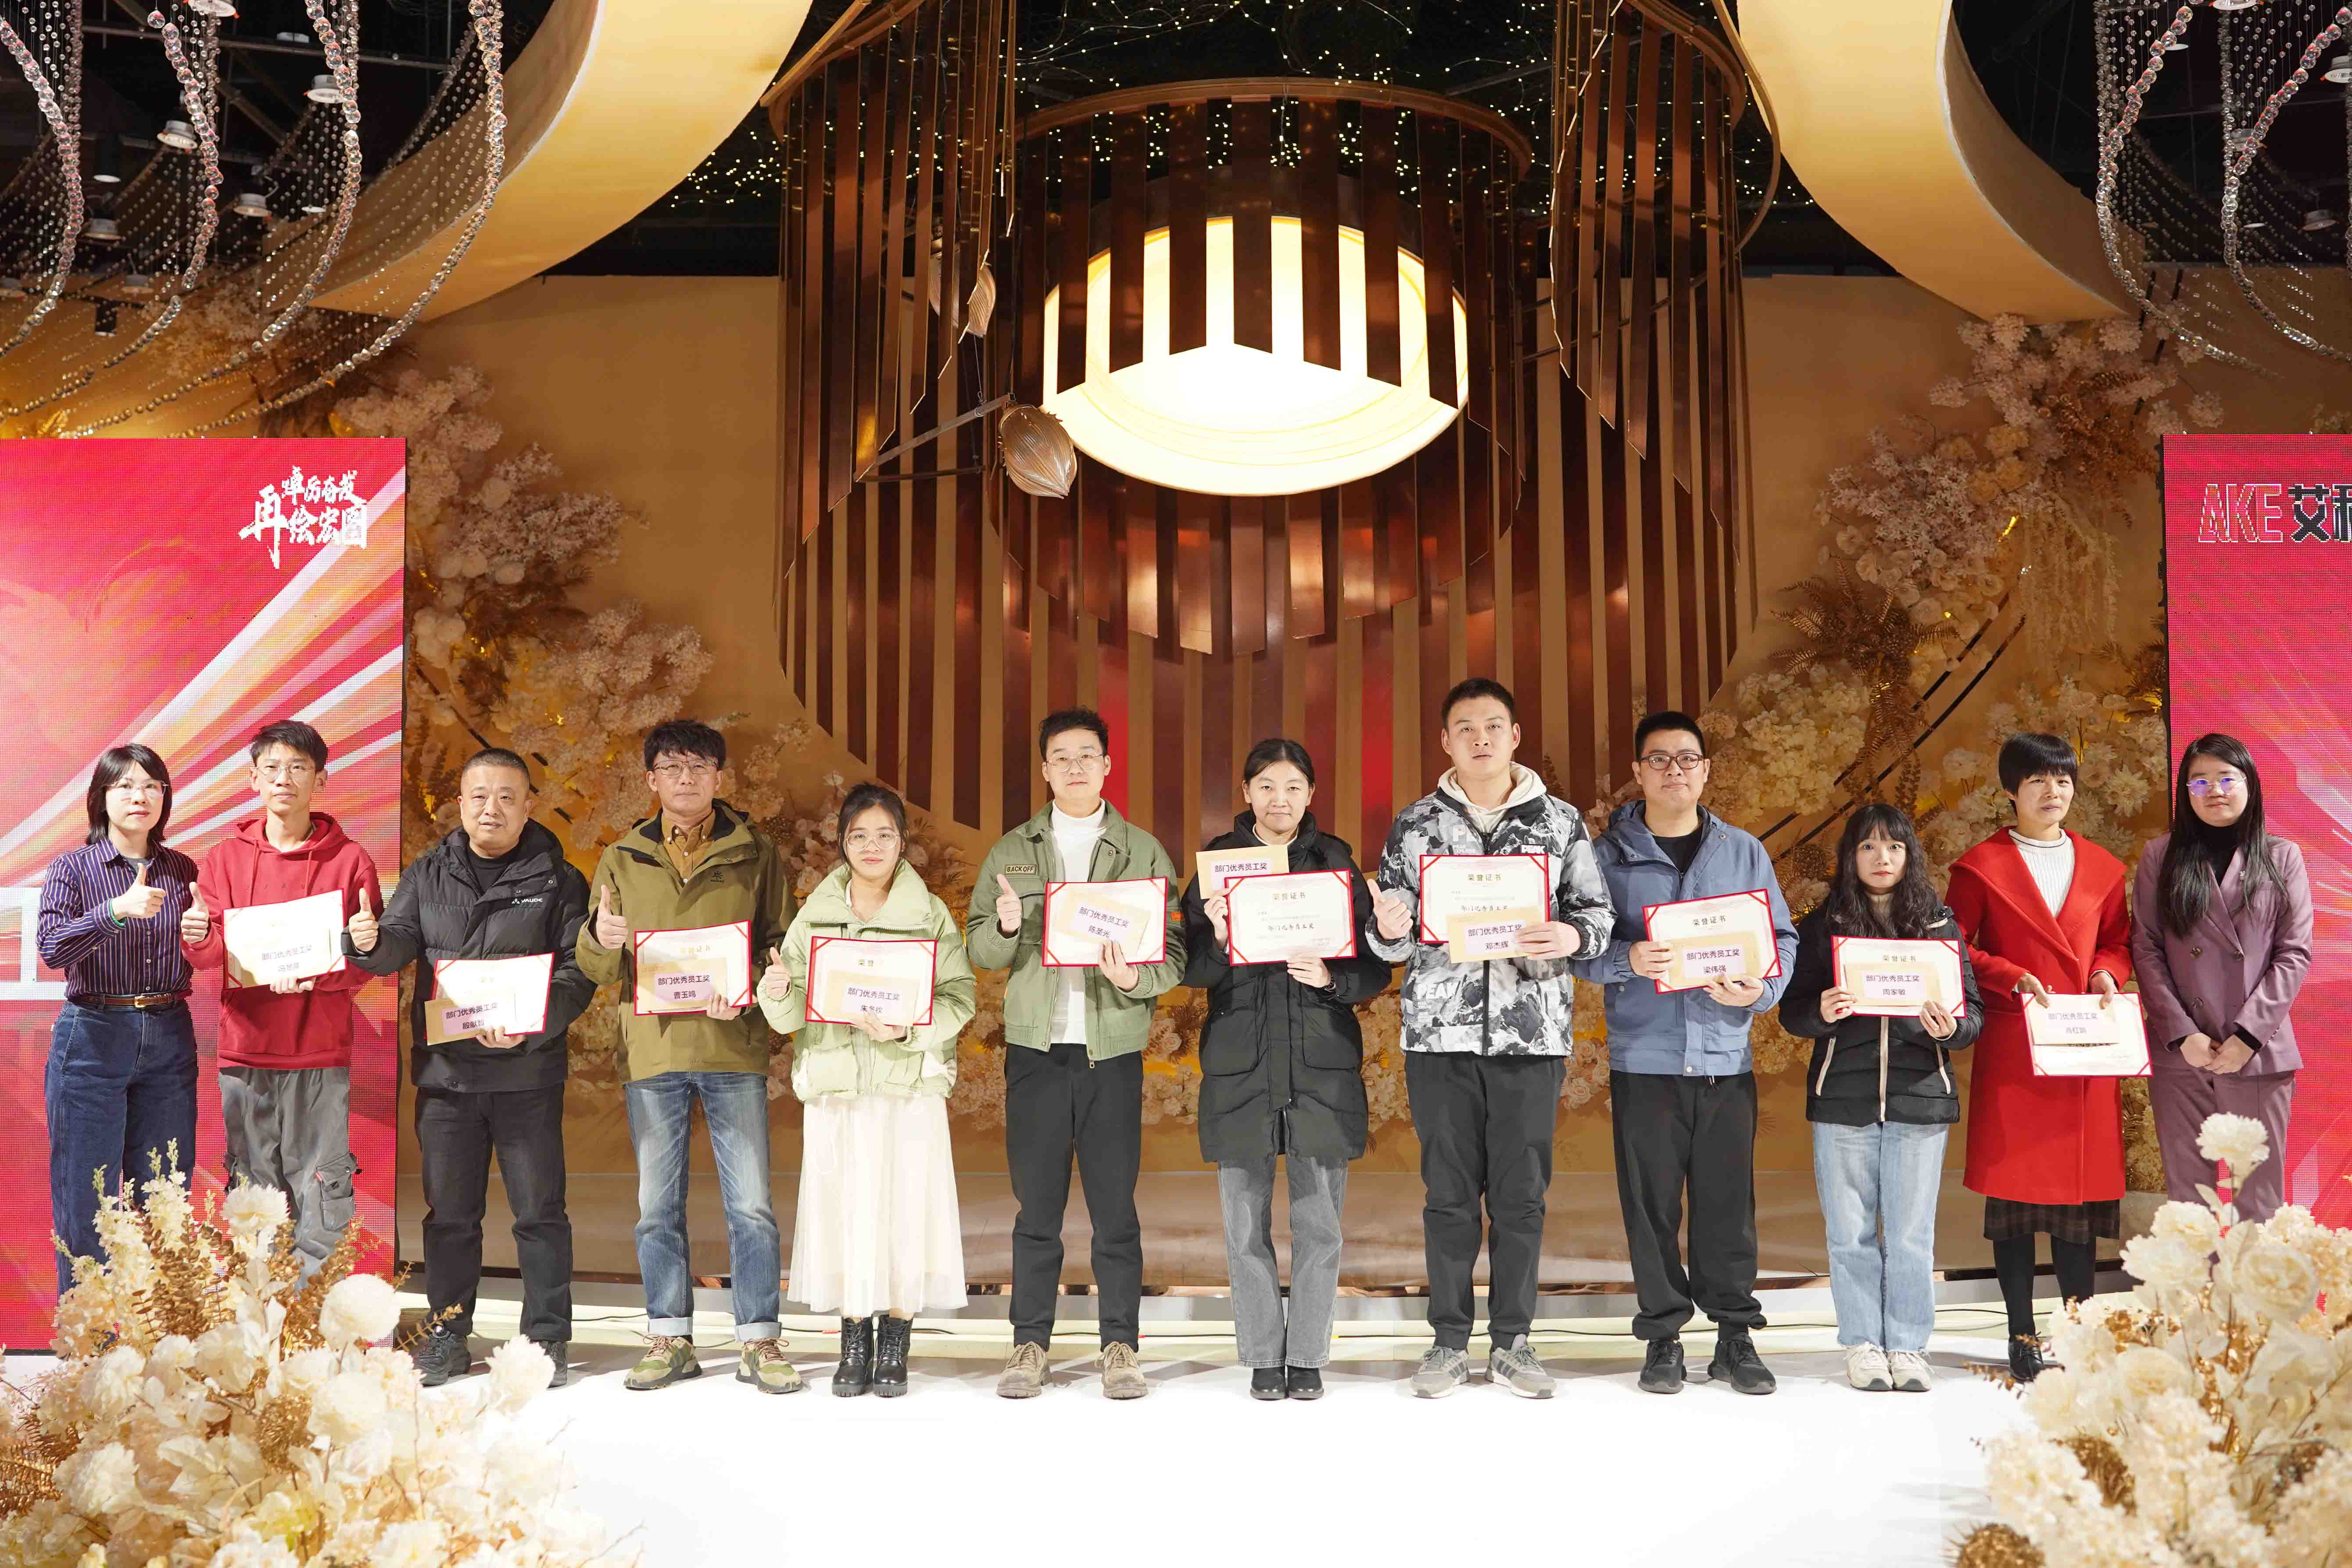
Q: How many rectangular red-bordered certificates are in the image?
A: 10